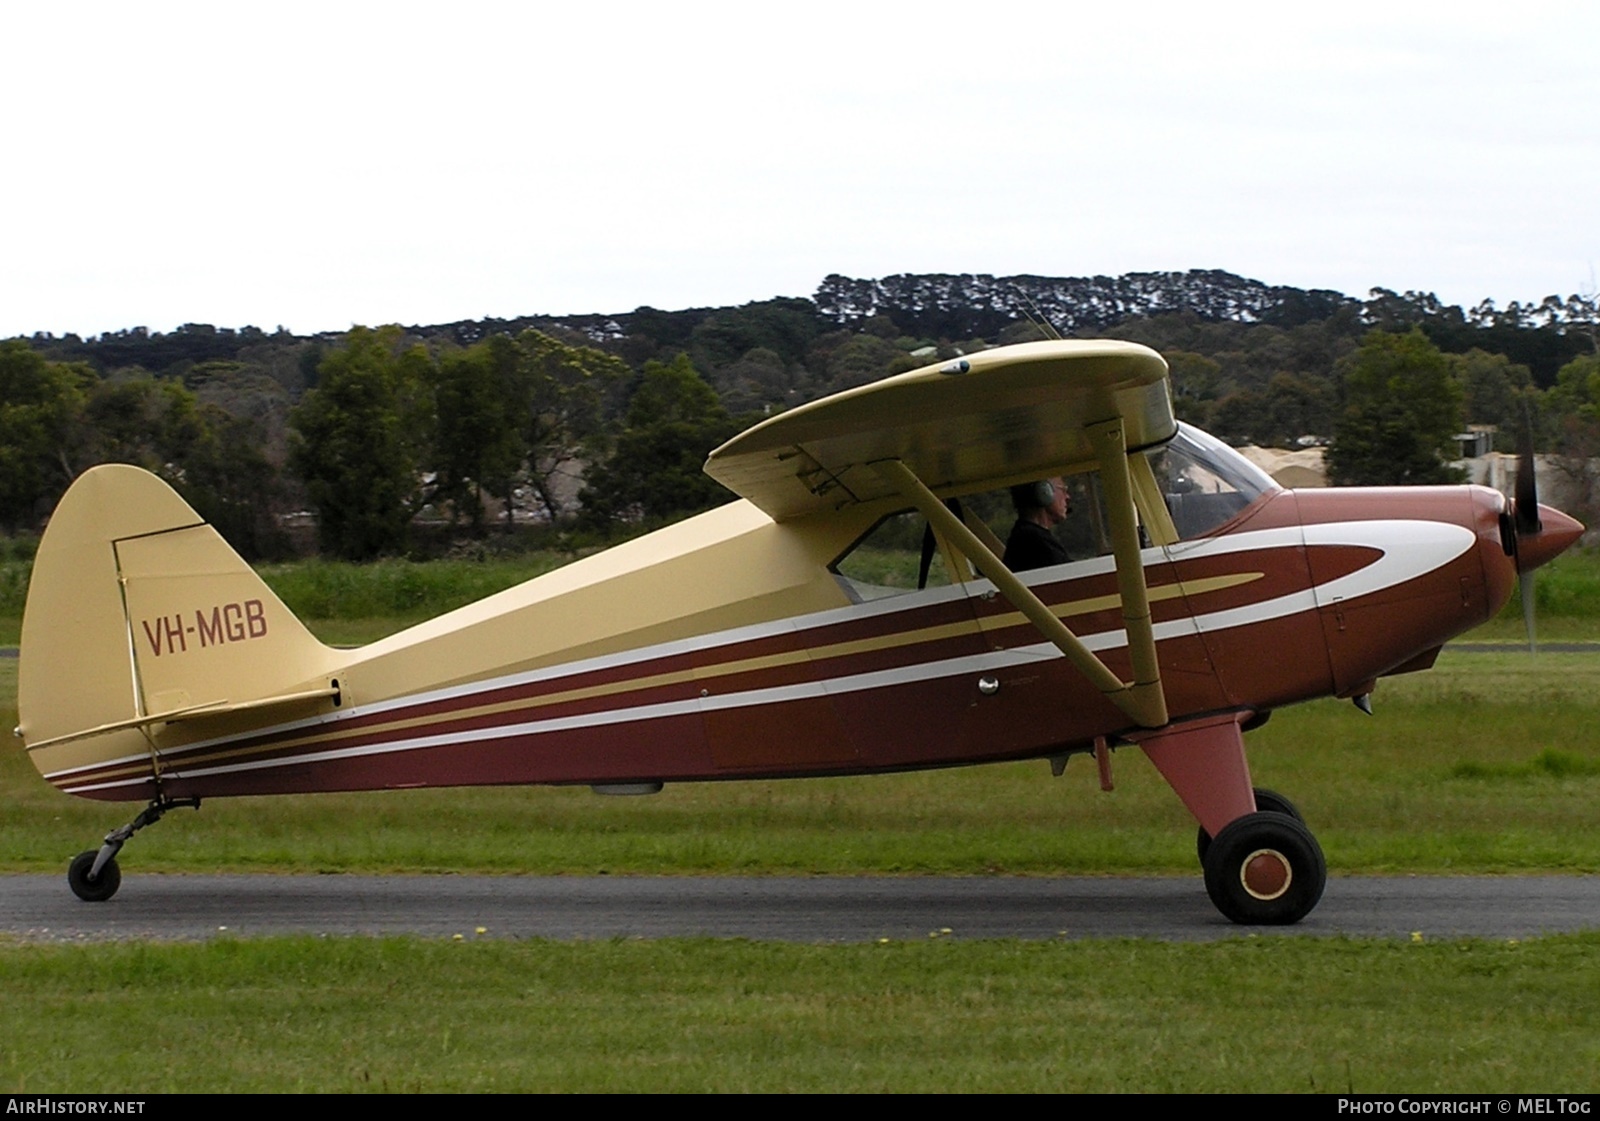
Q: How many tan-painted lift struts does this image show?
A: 2